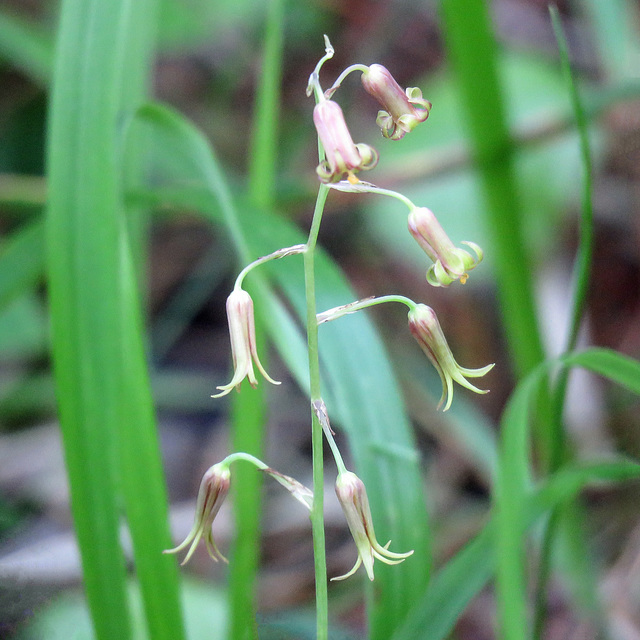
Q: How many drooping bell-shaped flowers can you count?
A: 7